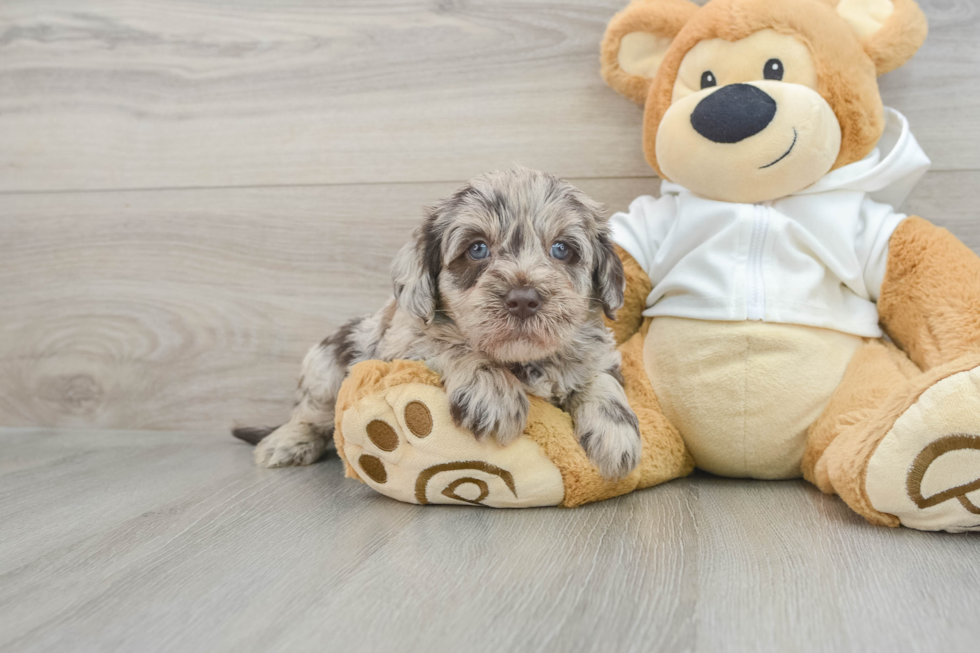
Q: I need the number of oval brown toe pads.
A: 3